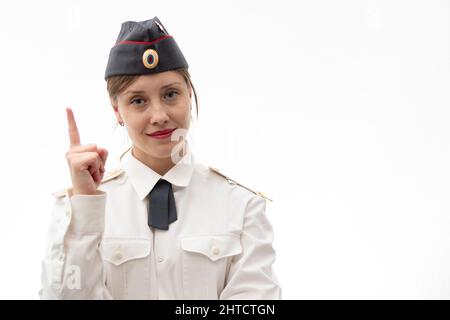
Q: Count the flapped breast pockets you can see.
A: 2